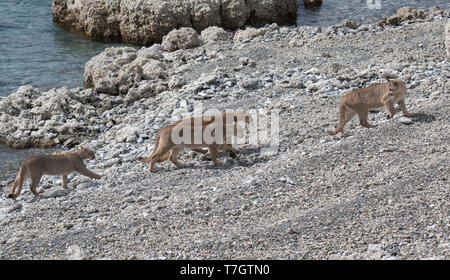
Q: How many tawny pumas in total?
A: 4